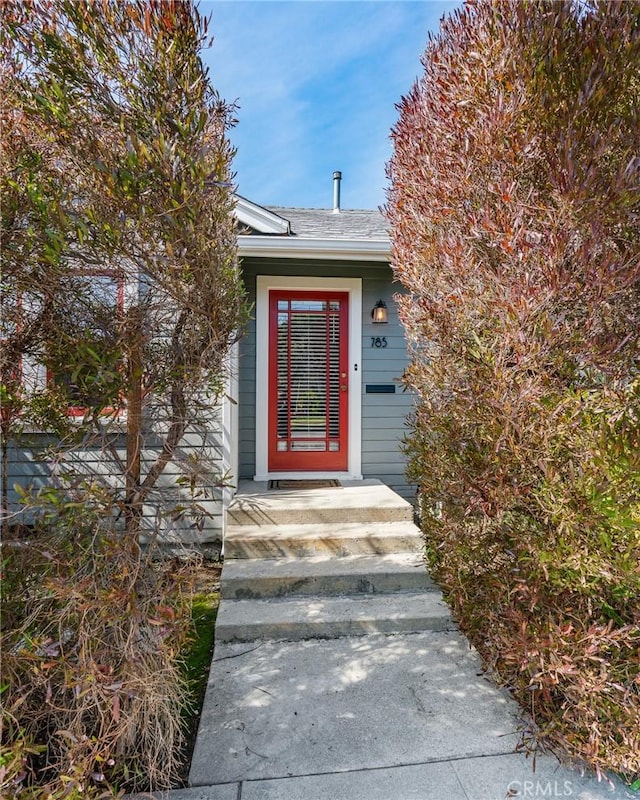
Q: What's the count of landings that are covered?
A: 1